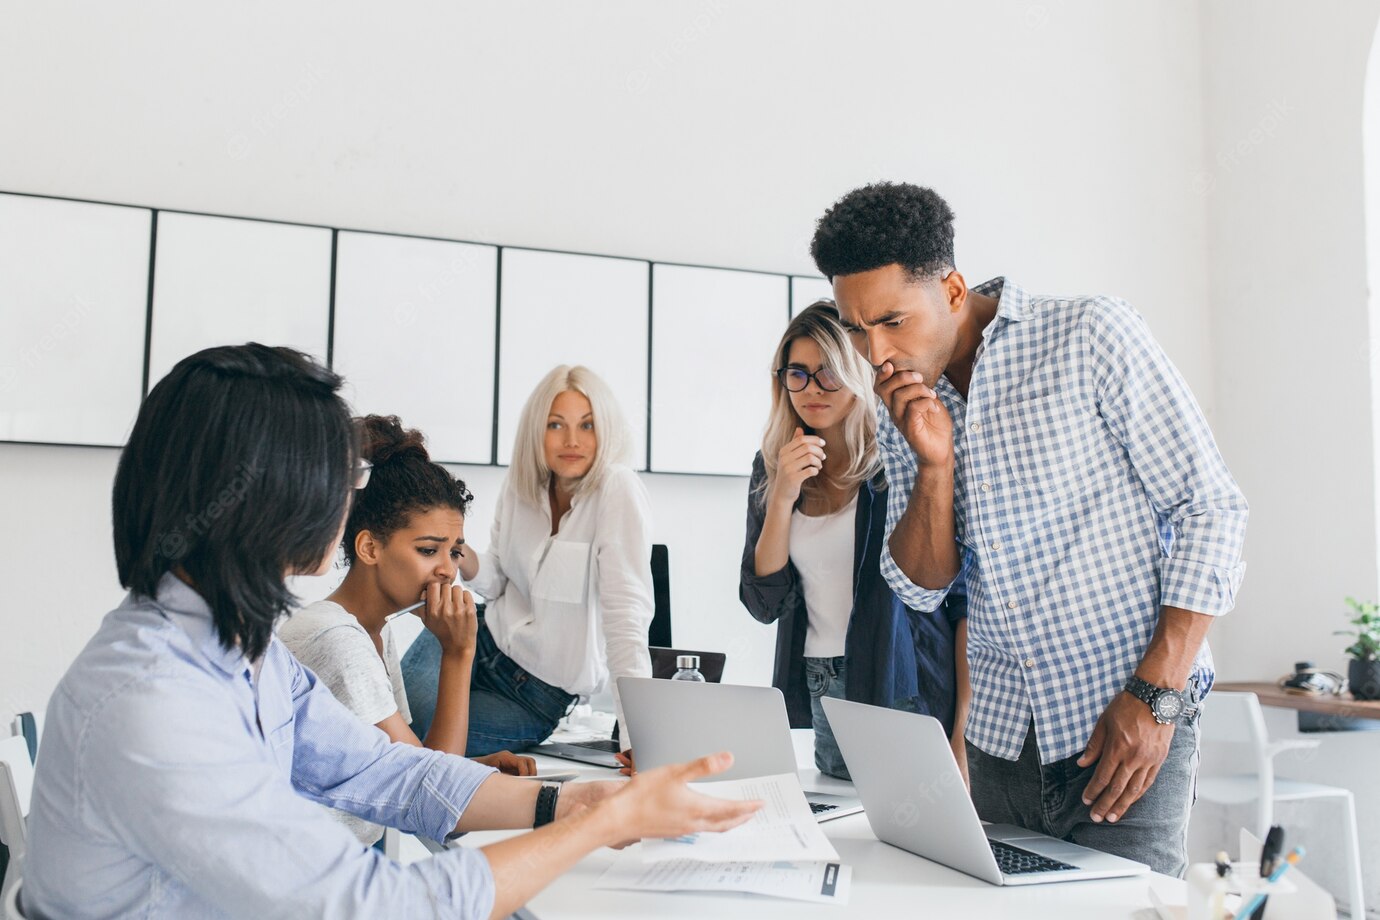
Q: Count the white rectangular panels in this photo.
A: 6